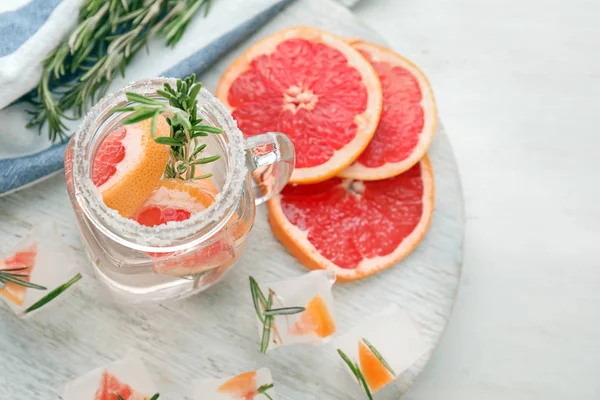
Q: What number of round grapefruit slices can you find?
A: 3